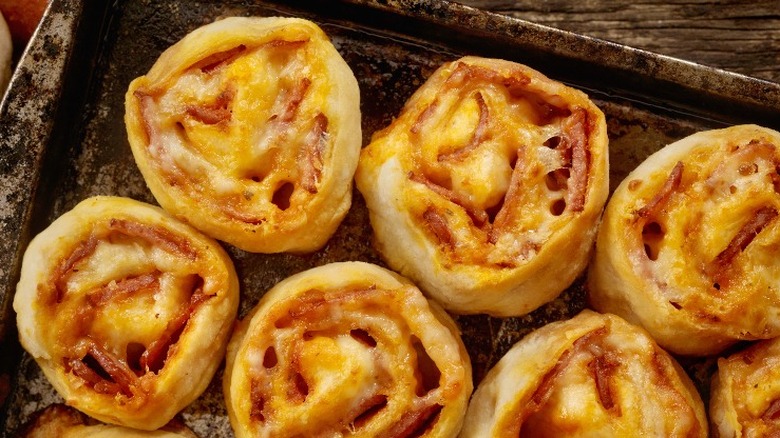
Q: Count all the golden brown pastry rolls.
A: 8